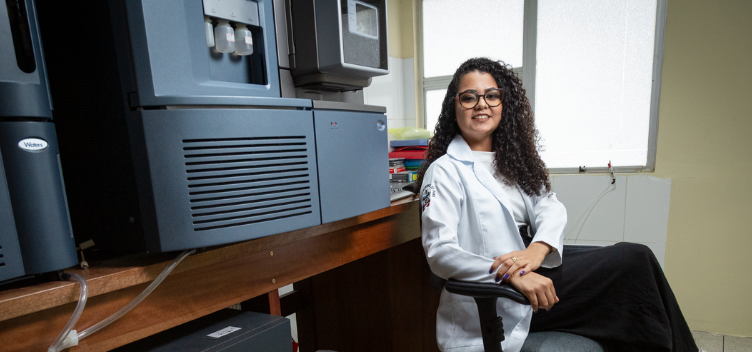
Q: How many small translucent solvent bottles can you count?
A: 3